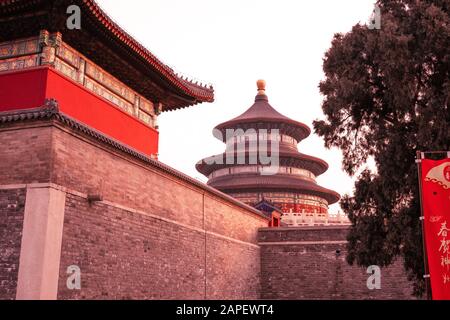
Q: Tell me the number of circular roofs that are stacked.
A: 3